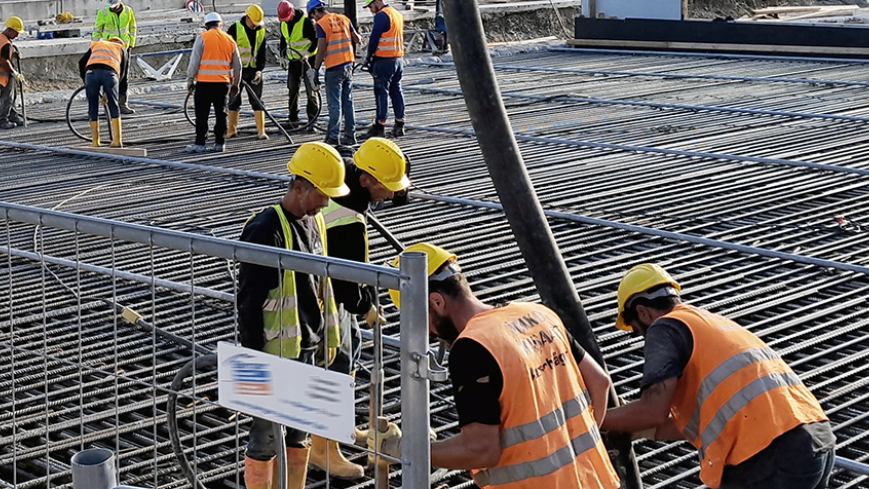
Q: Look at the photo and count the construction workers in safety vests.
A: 12